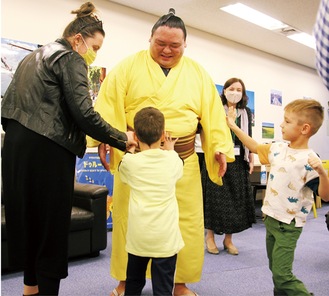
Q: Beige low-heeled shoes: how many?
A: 2